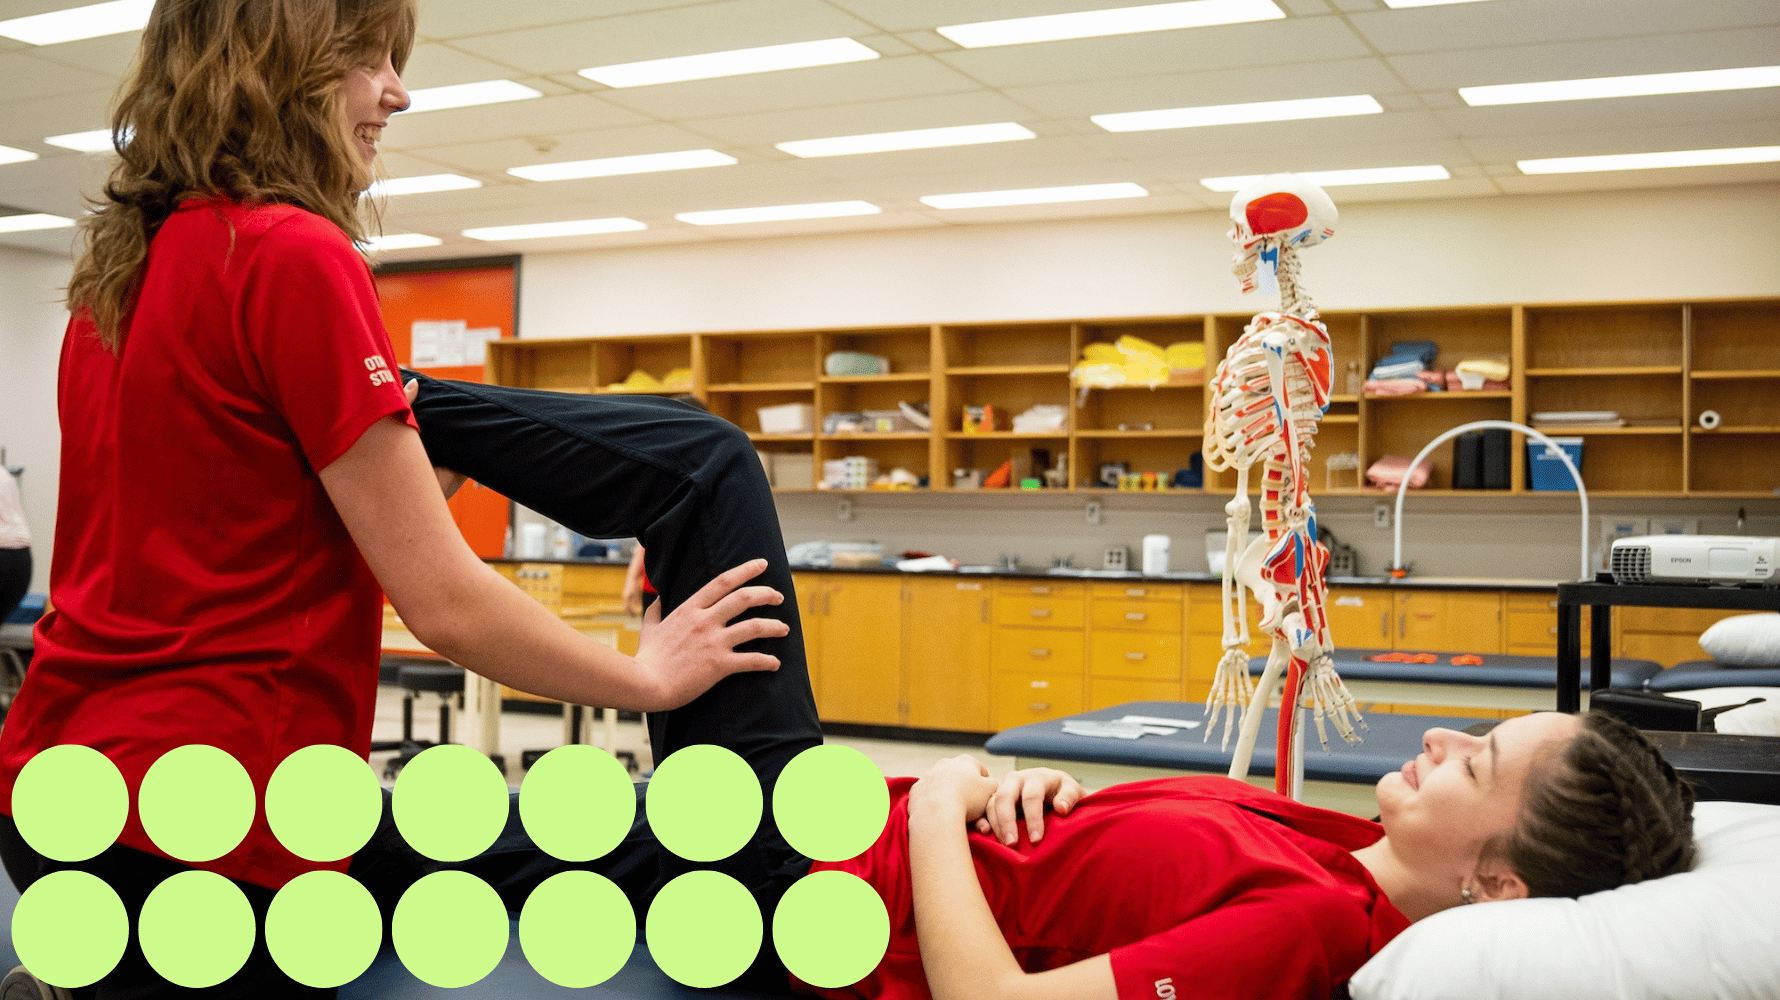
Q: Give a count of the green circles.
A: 14